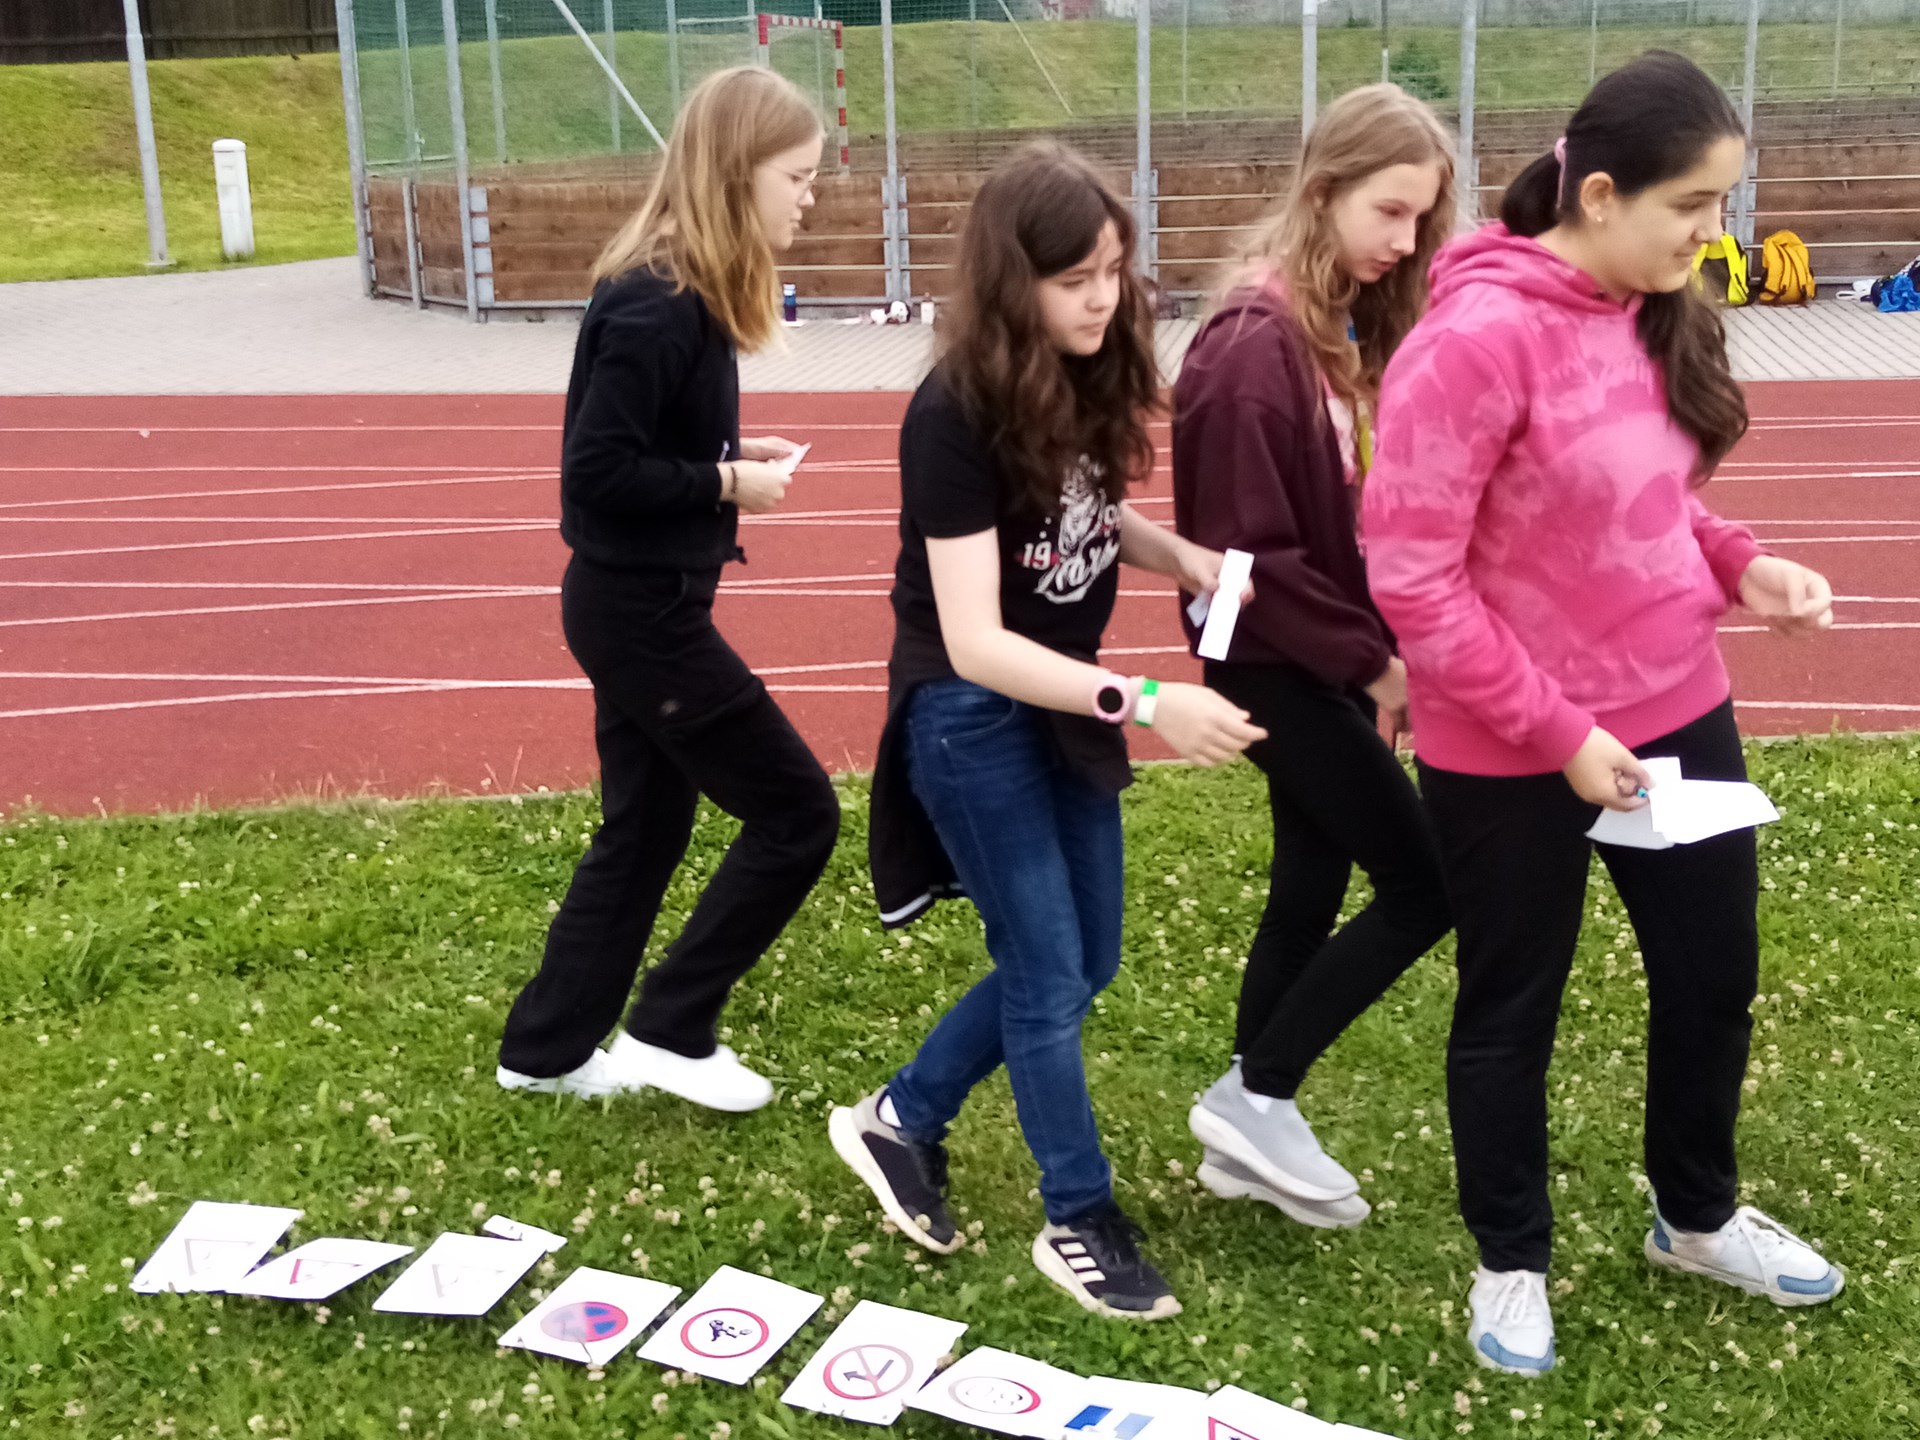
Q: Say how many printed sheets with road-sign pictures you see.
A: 9